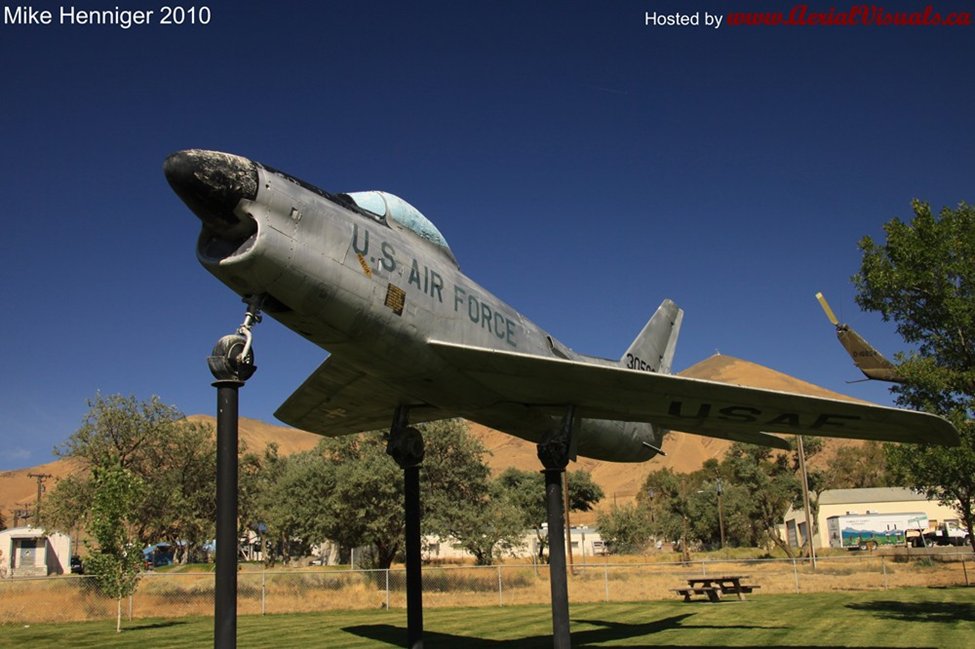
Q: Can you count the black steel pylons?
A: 3